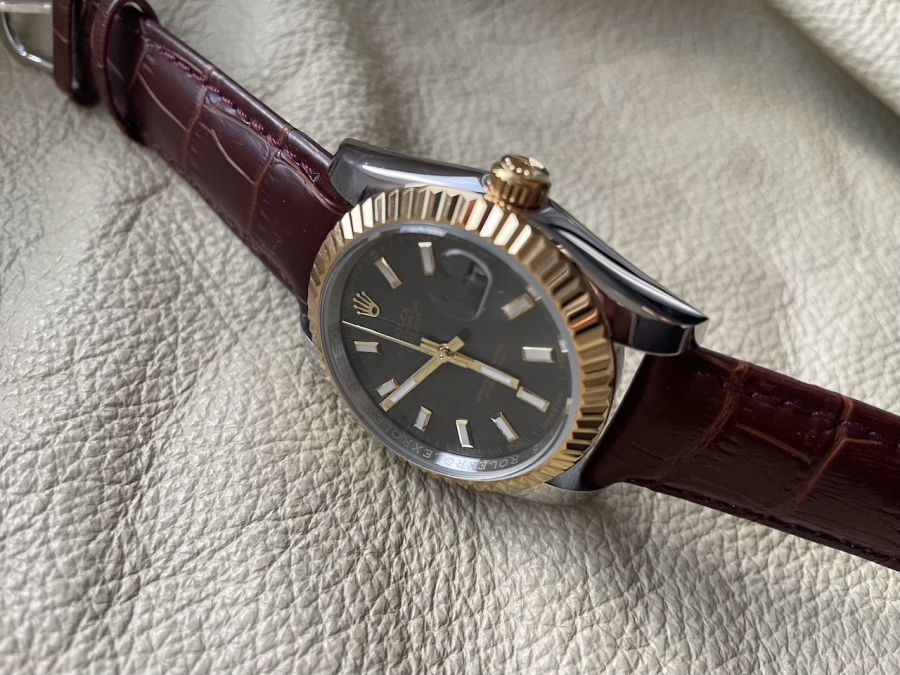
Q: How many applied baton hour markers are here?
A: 10